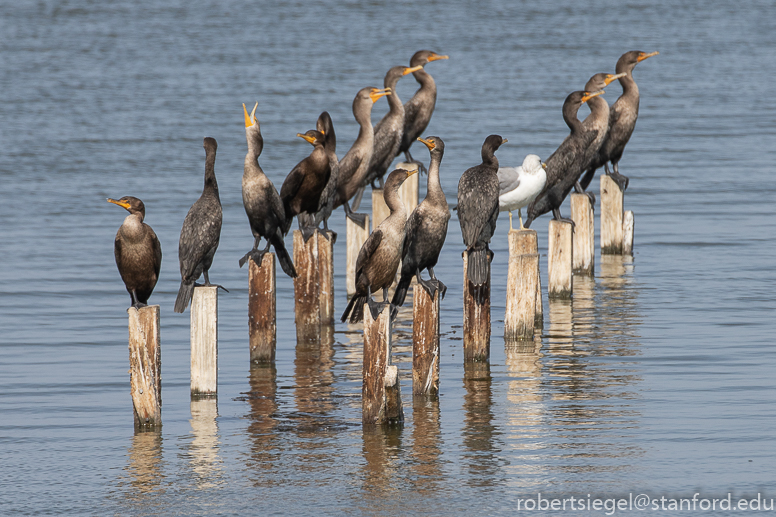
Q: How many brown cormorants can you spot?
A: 14